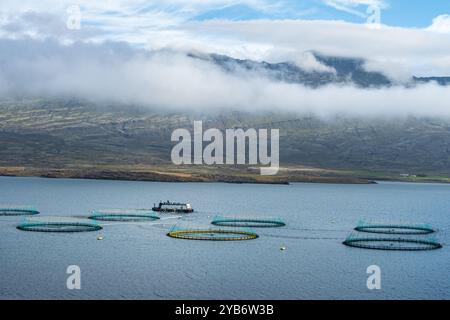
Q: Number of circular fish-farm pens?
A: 7